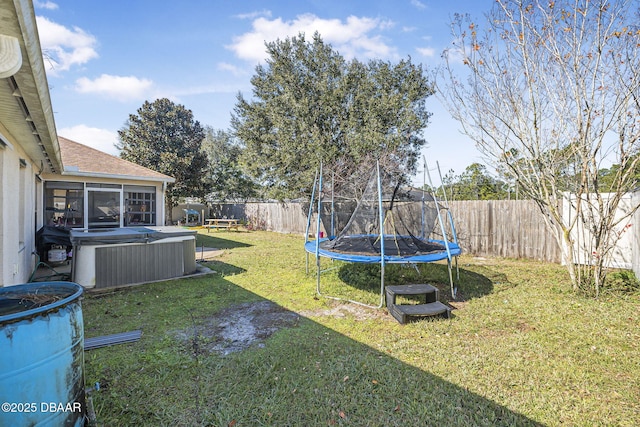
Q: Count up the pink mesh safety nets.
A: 0